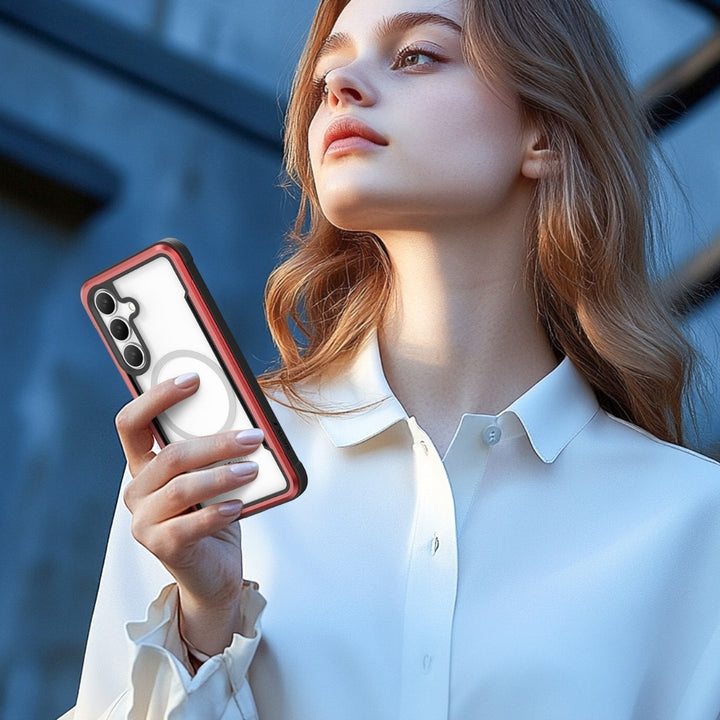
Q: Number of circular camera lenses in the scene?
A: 3